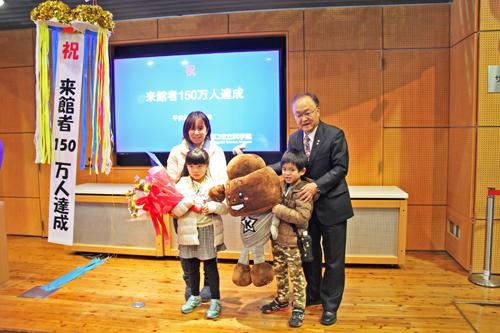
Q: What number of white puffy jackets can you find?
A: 2